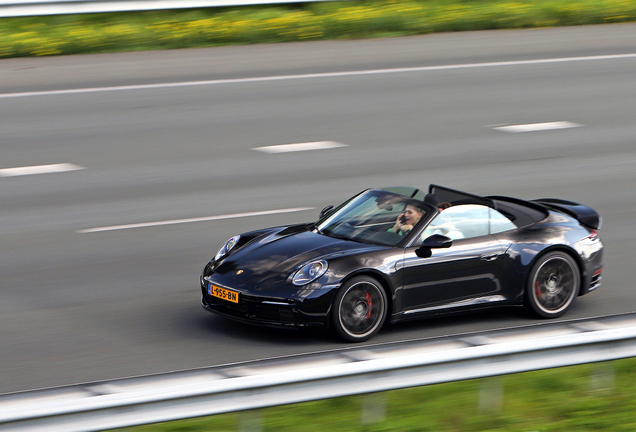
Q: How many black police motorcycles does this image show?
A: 0